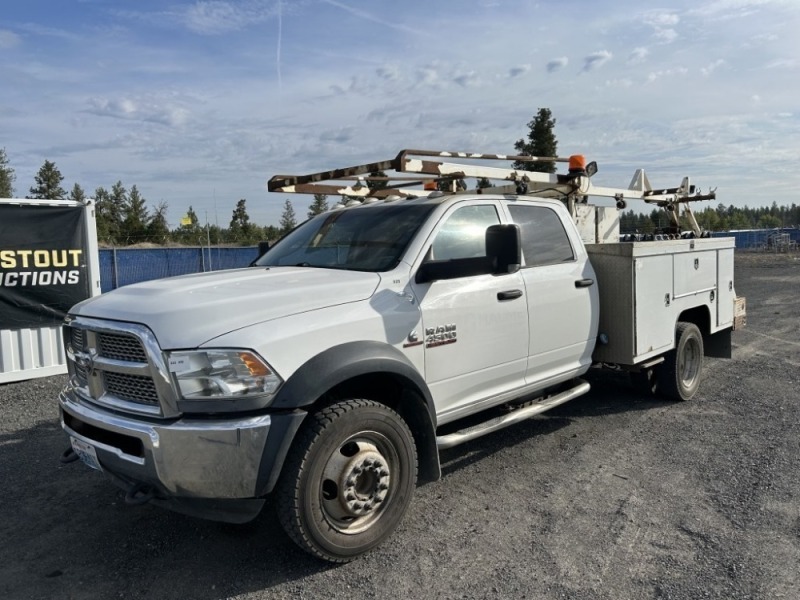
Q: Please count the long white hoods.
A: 1